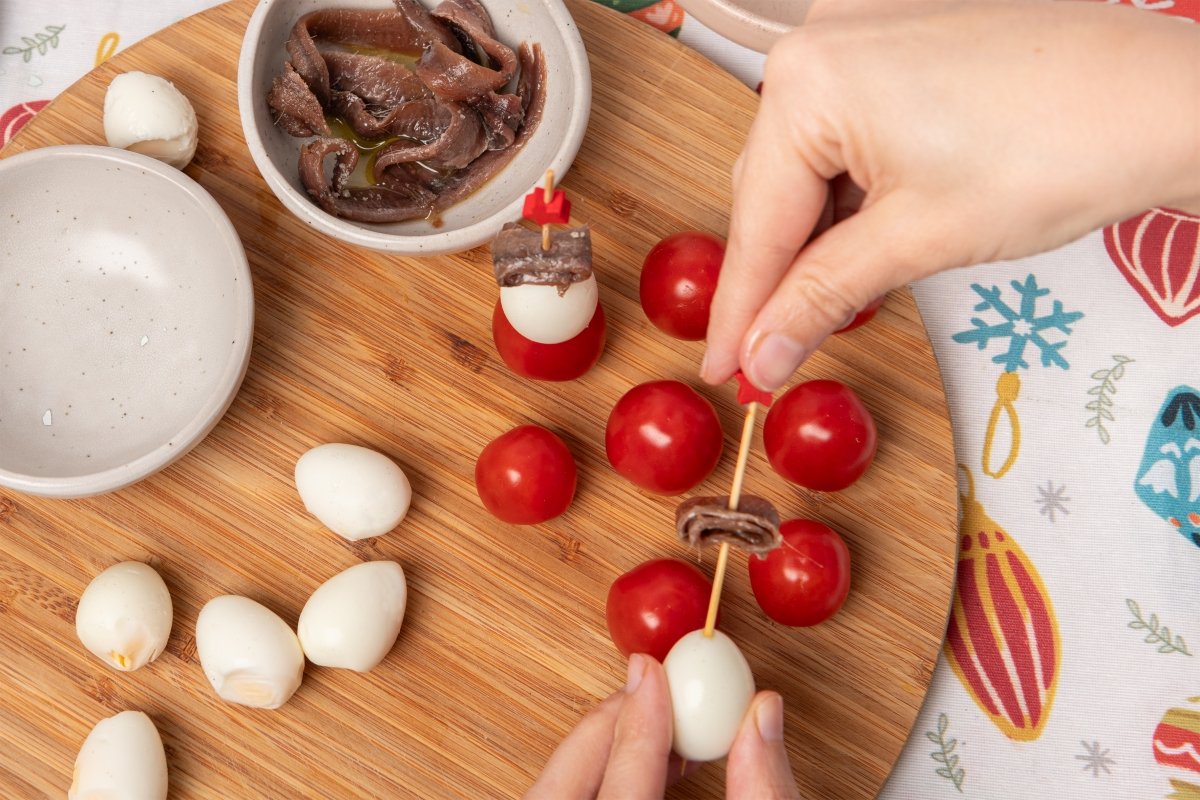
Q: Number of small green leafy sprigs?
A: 4